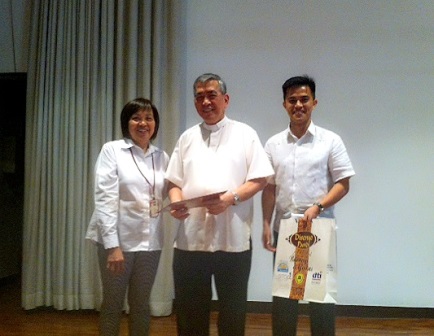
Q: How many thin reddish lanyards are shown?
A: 1